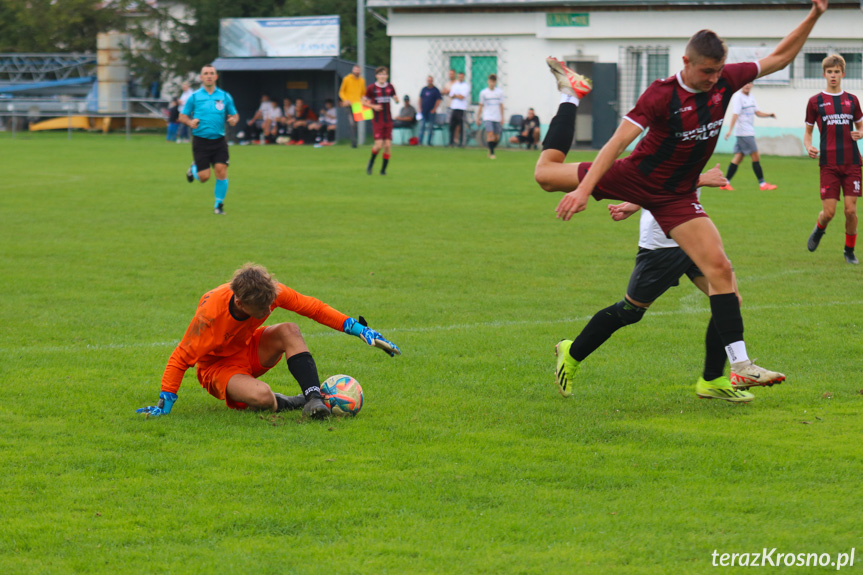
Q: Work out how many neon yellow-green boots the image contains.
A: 2